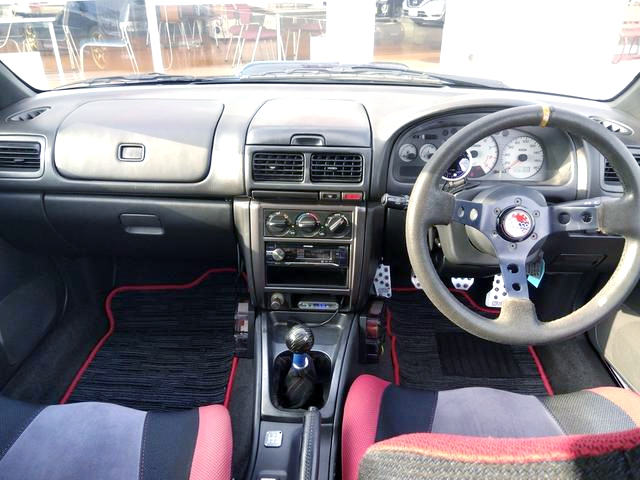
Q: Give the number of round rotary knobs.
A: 4